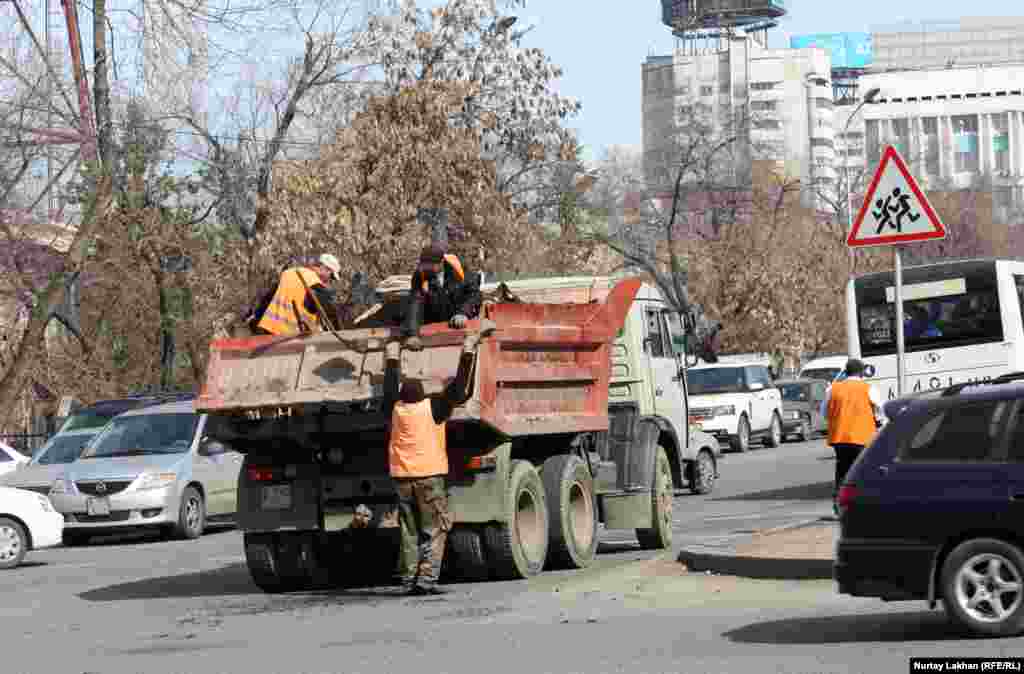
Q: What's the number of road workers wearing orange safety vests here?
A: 4